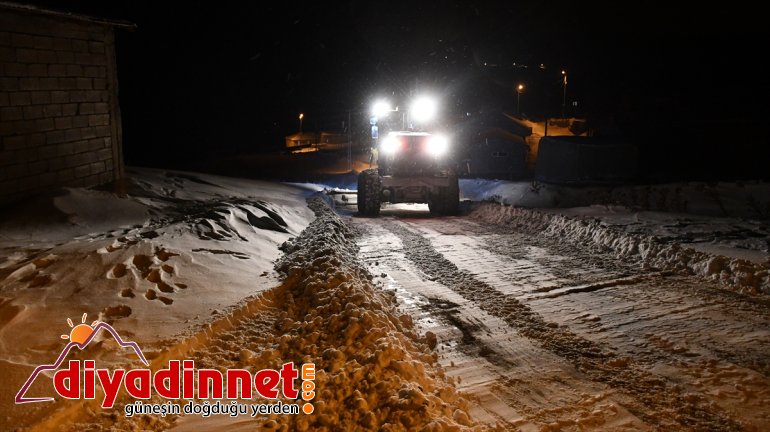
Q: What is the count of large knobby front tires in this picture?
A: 2